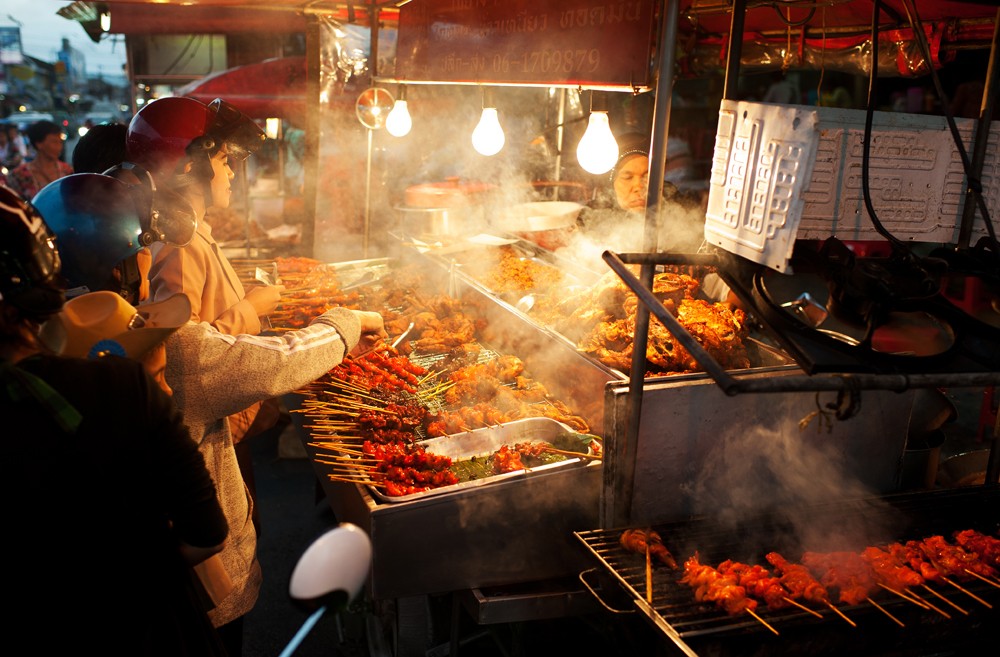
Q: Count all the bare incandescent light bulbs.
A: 3